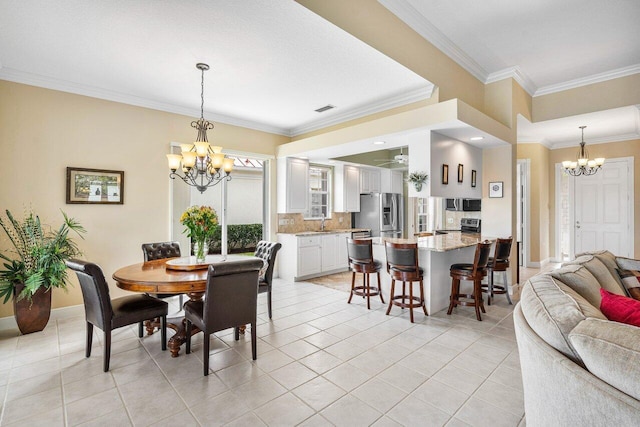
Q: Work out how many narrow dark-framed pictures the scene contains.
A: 3